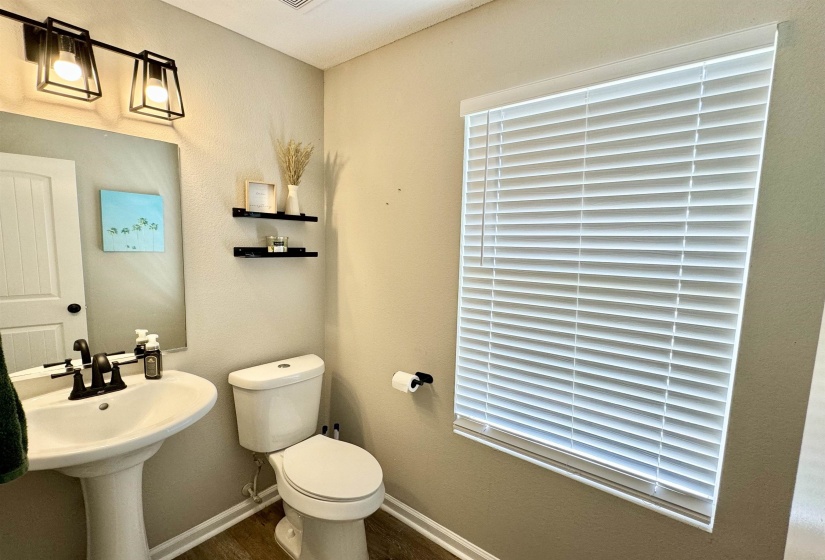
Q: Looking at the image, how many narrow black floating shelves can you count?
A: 2